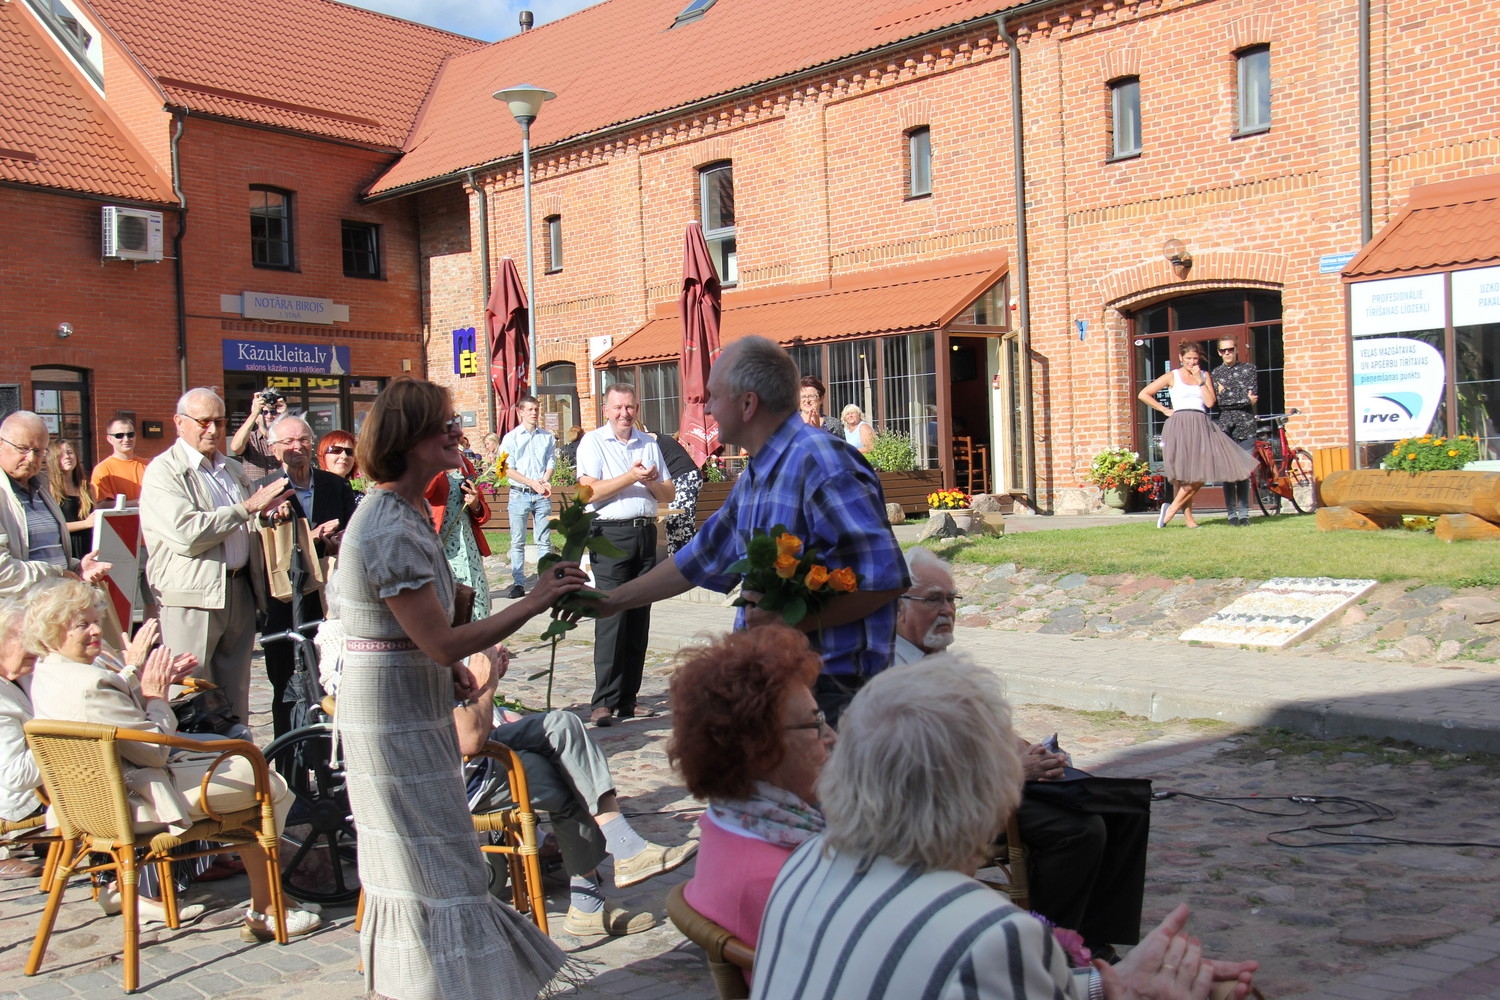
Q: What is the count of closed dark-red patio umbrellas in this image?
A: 2